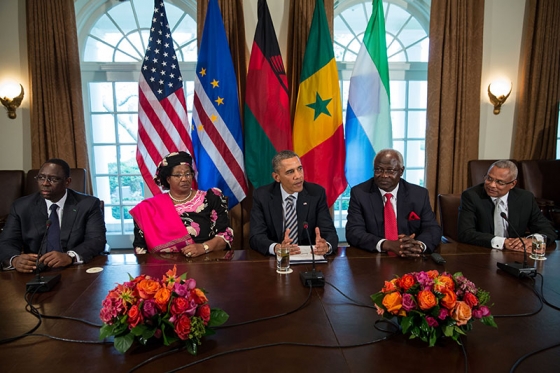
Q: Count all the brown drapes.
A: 5